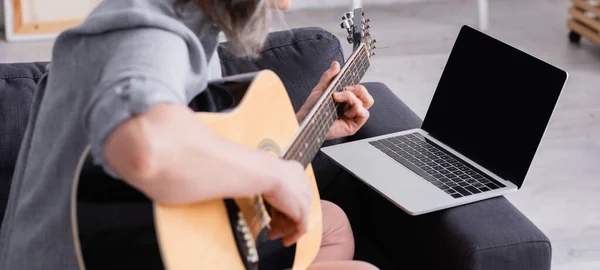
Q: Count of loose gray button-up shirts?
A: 1